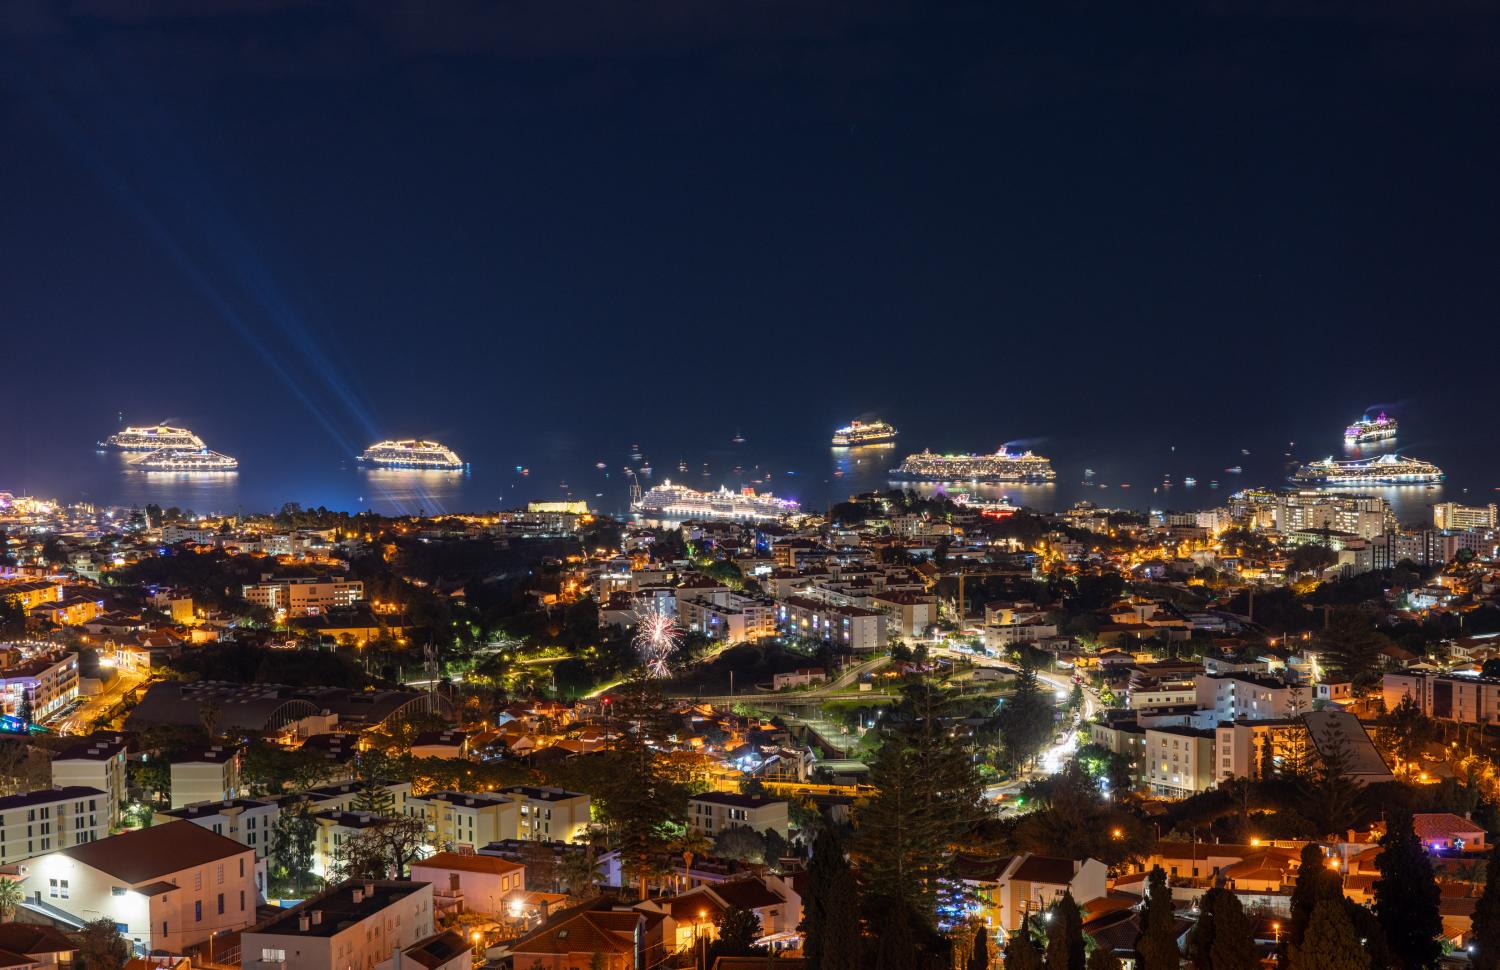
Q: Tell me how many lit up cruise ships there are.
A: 8